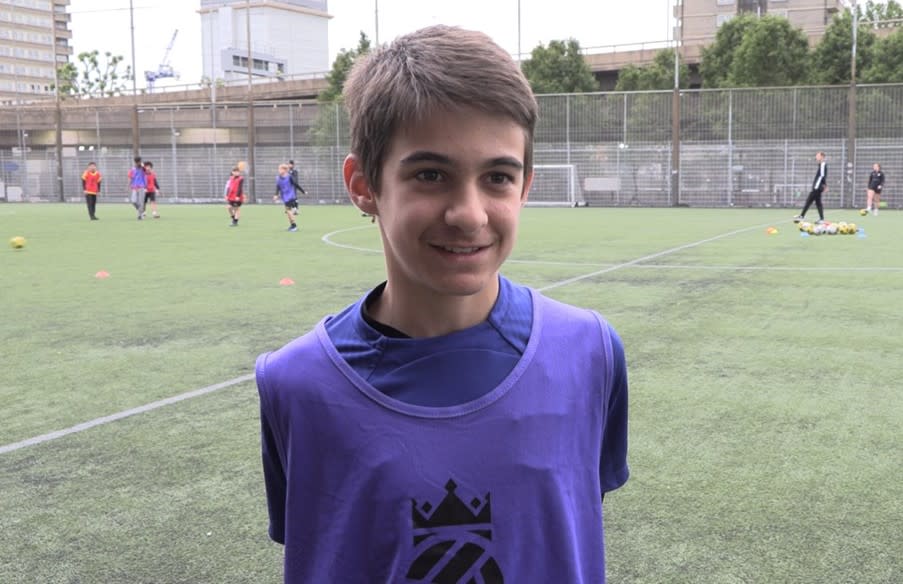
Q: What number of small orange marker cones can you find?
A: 3